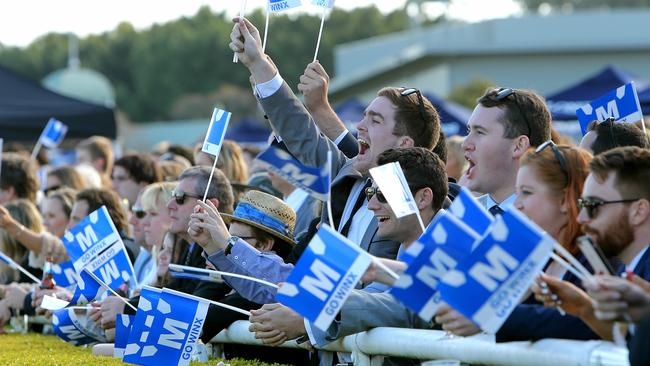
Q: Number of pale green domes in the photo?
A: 1